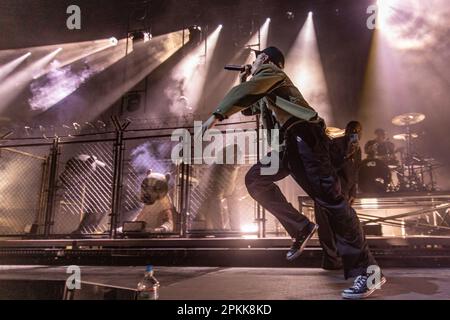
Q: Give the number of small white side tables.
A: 0